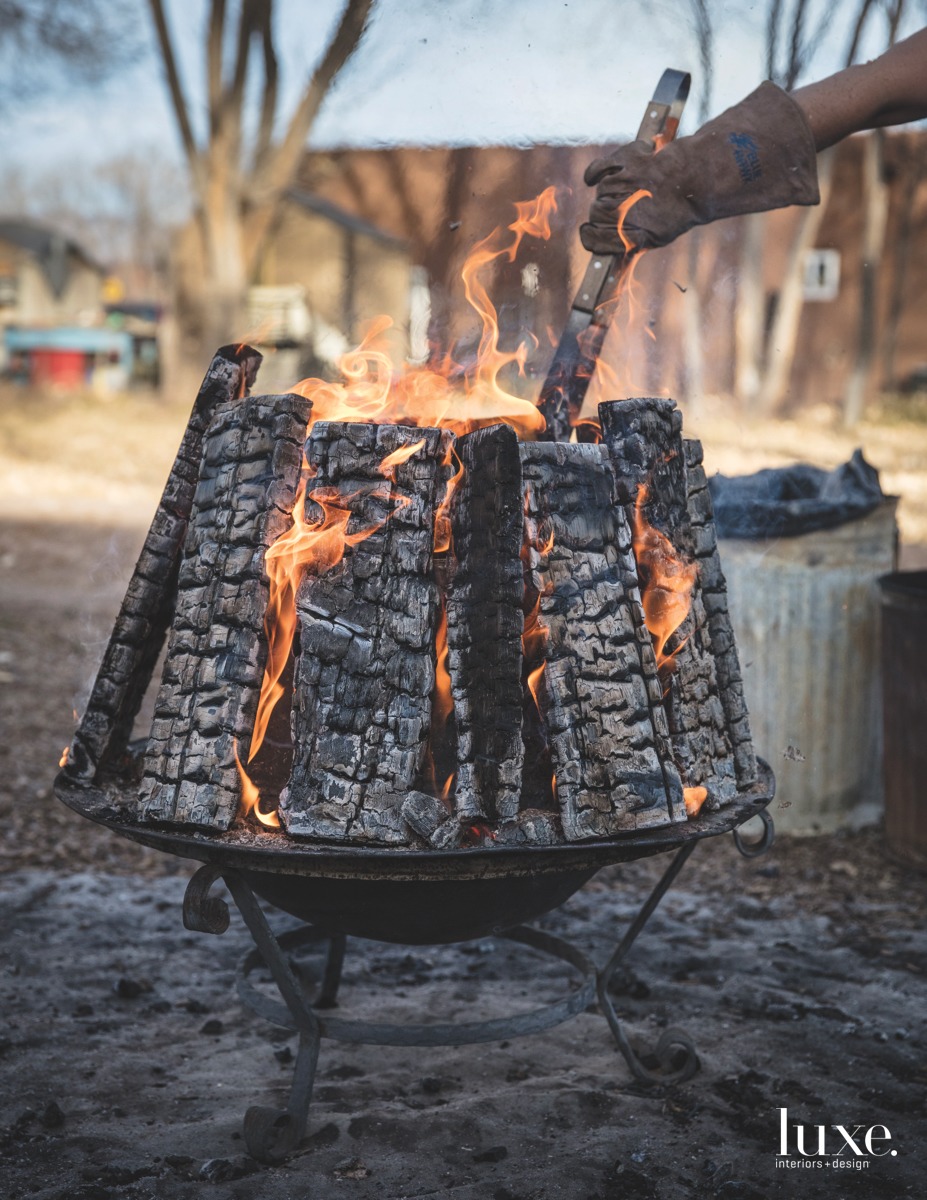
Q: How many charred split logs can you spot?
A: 7